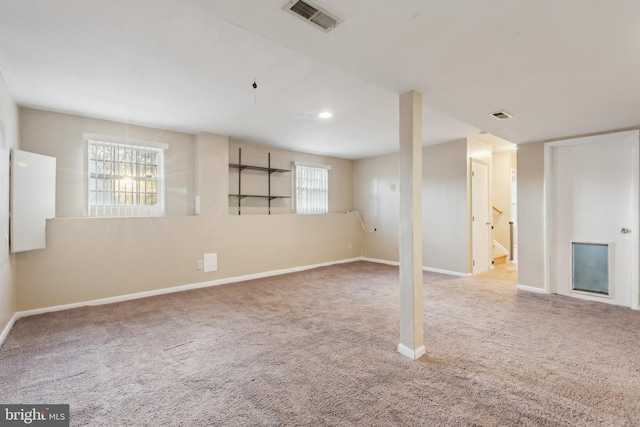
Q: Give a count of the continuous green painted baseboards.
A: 0